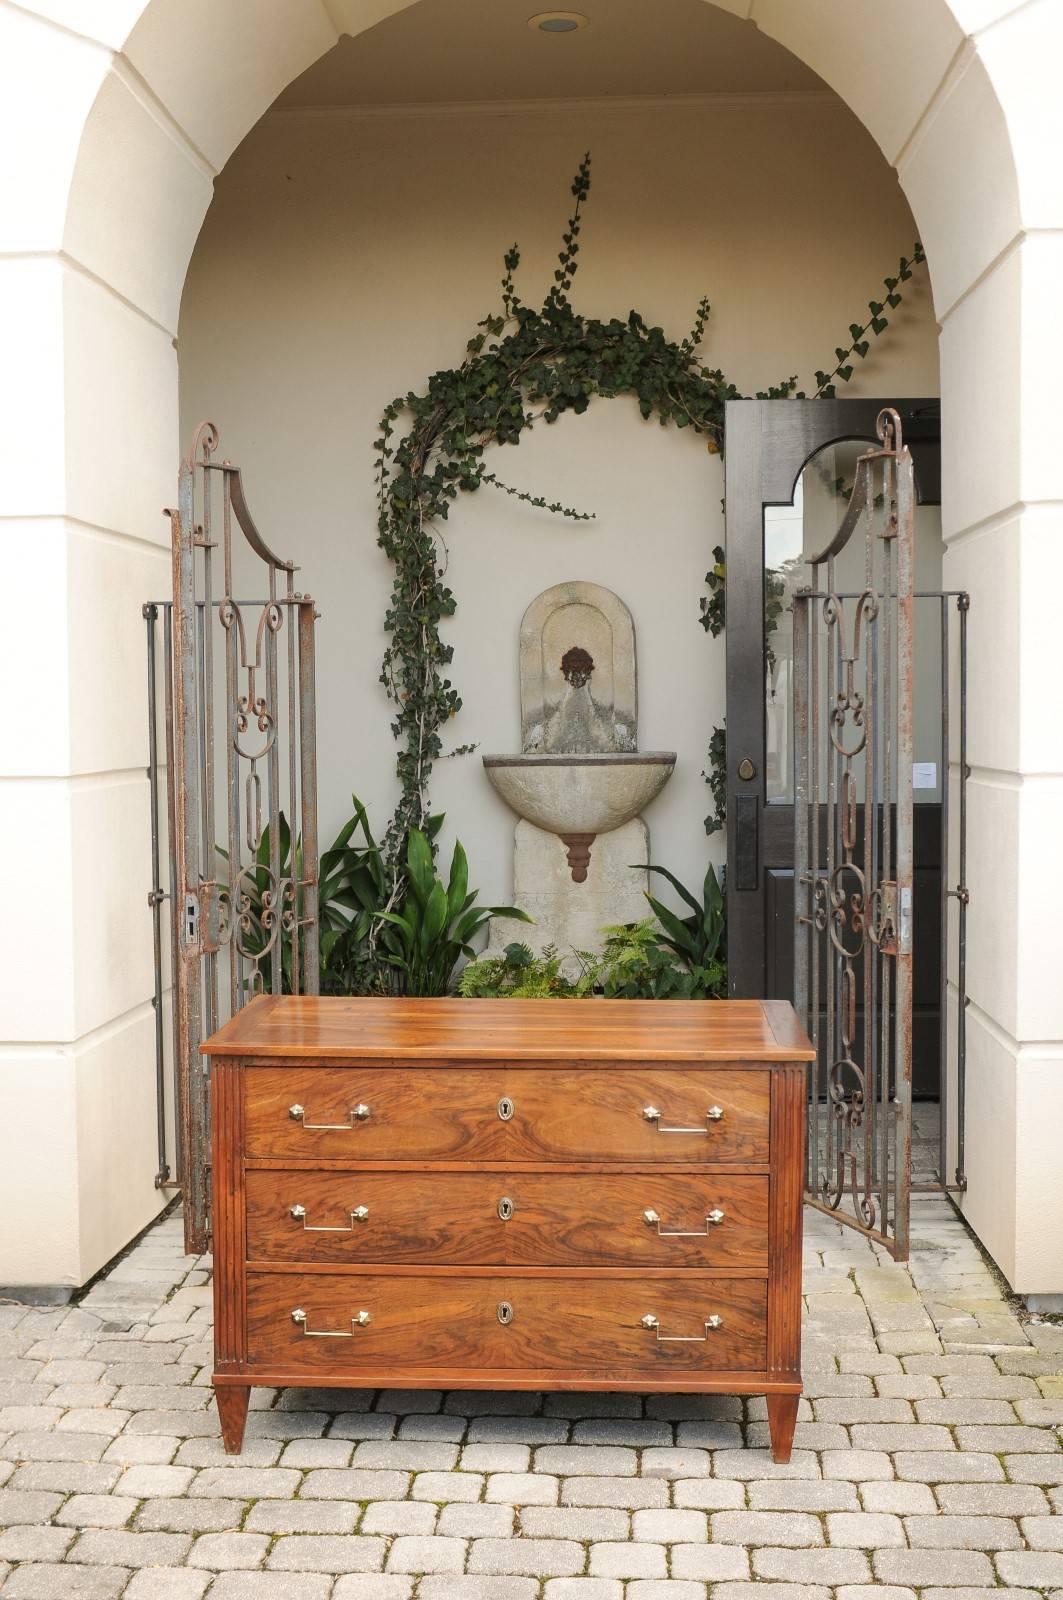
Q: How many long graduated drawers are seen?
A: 3